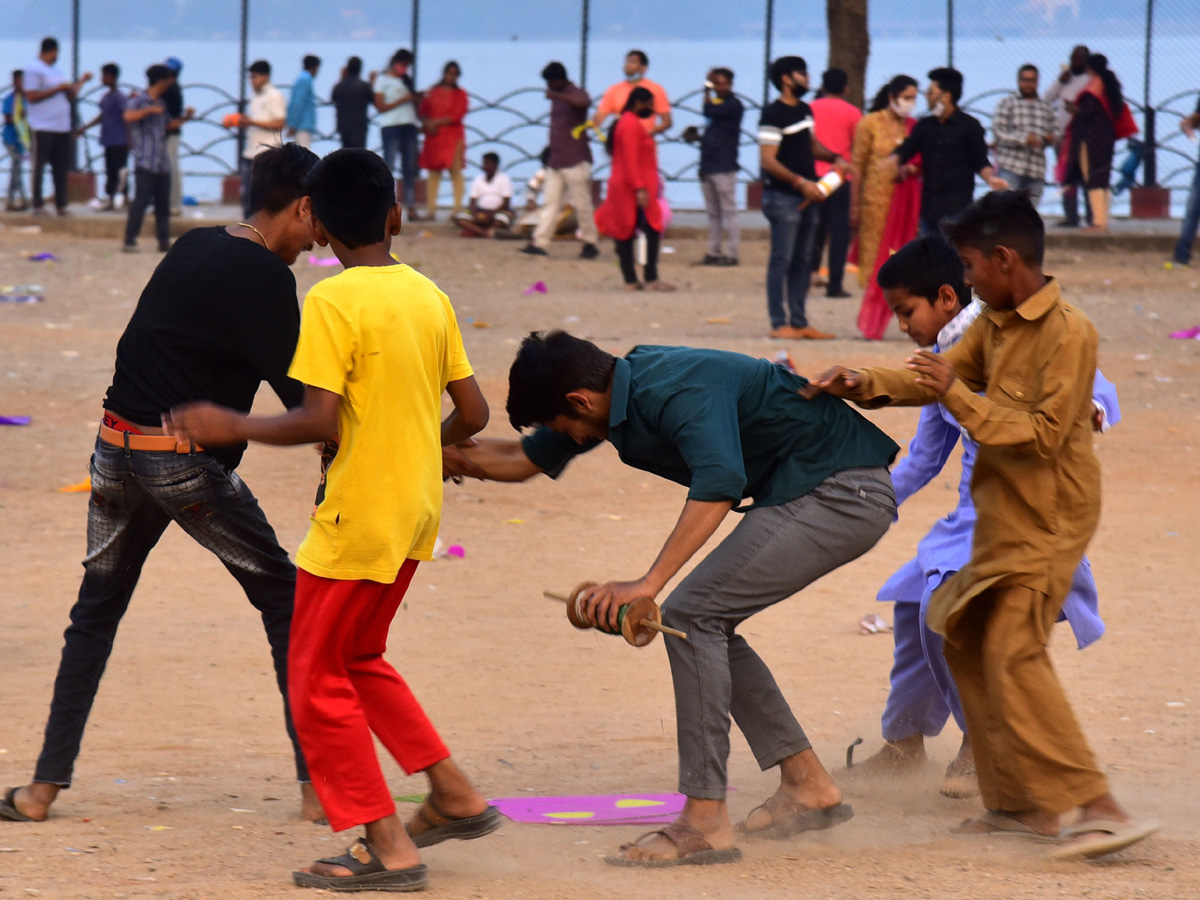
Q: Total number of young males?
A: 5